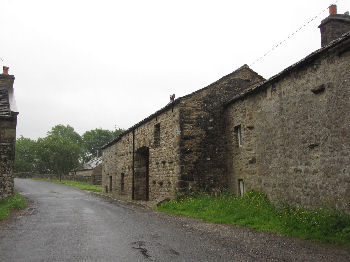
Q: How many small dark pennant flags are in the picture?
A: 0